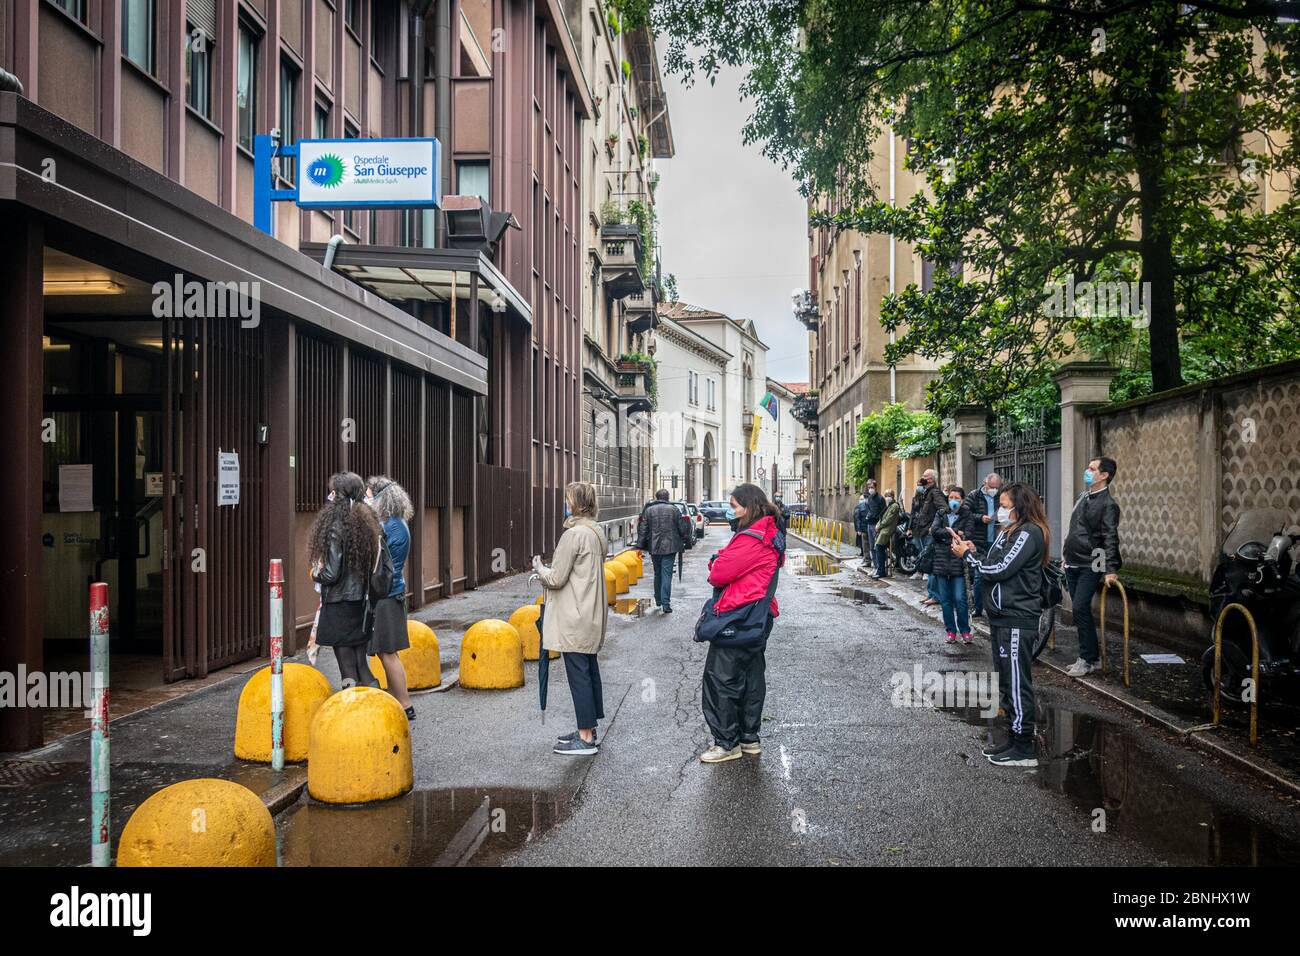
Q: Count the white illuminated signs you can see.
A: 1